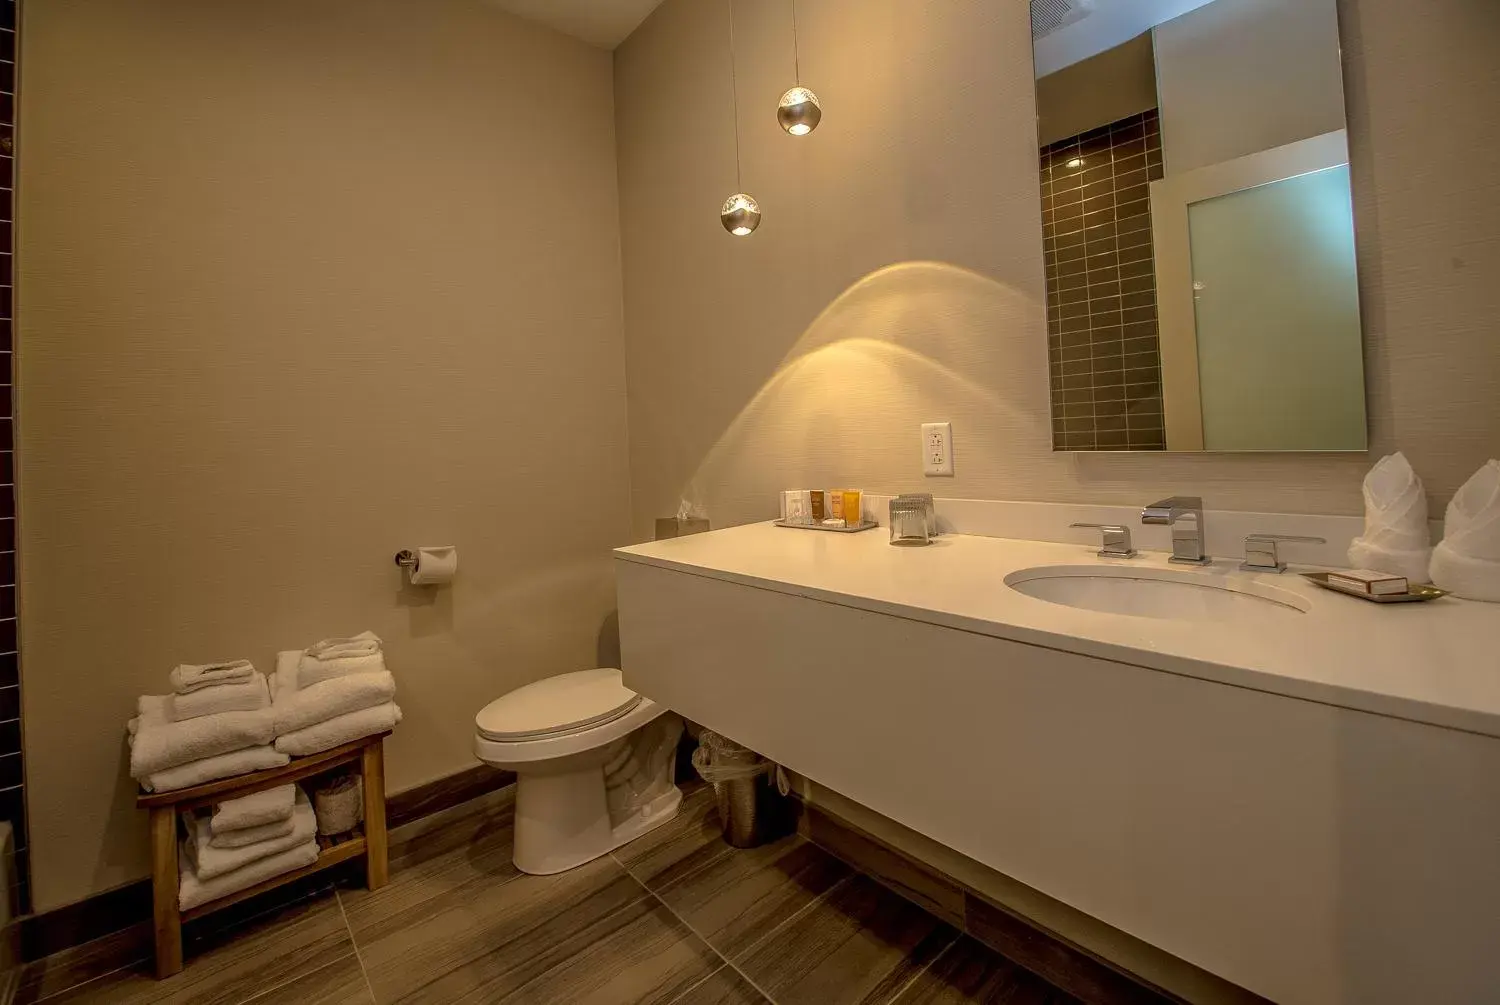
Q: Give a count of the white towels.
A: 14